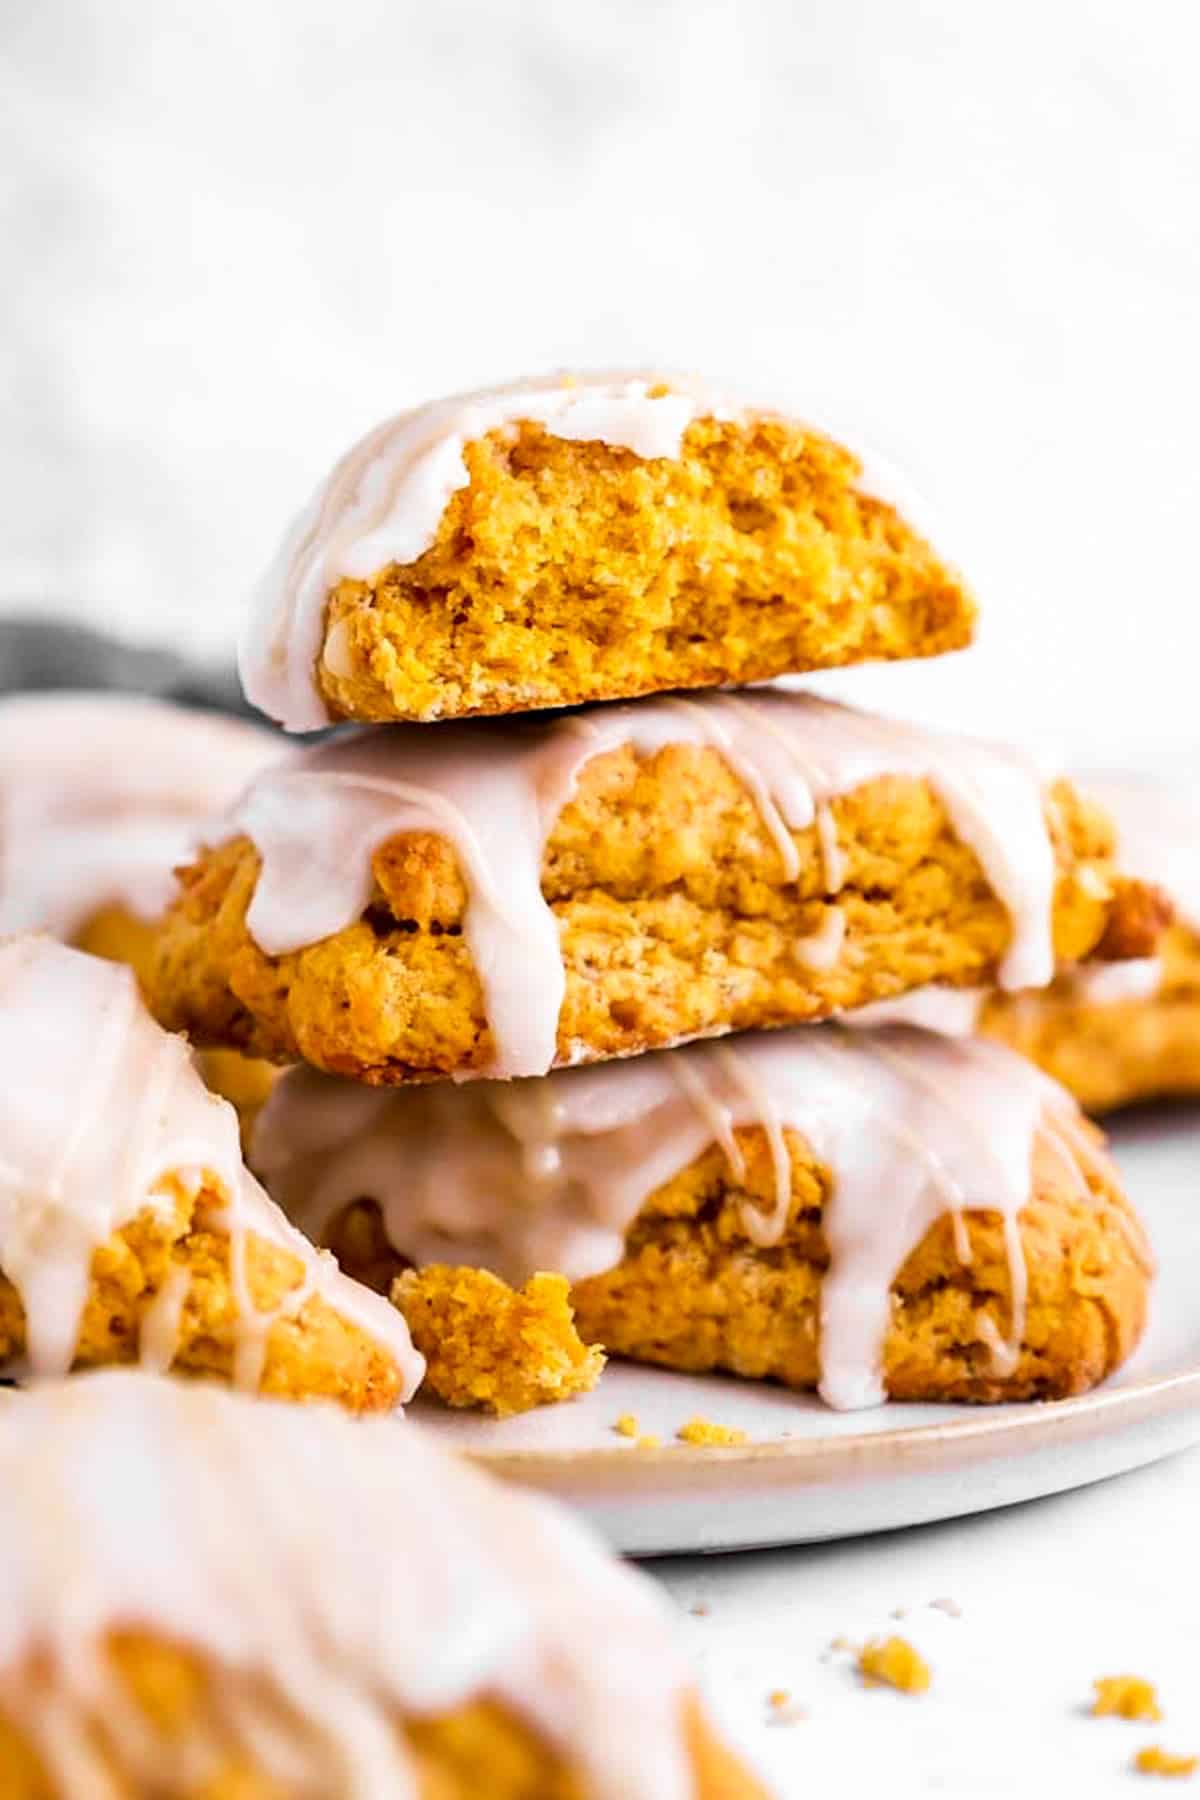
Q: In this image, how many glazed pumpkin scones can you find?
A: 7